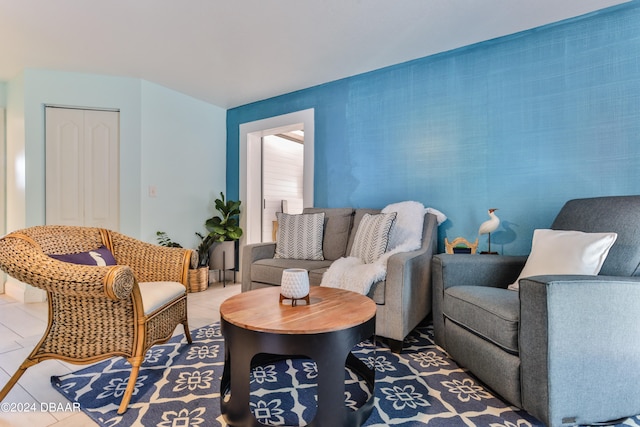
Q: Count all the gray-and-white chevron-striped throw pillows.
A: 2